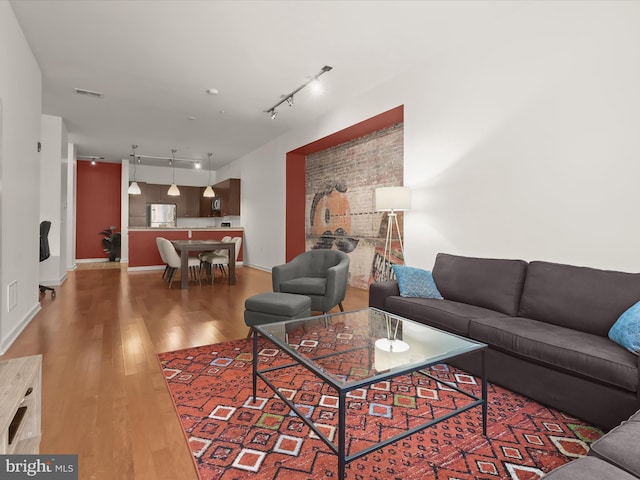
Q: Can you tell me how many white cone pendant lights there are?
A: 3